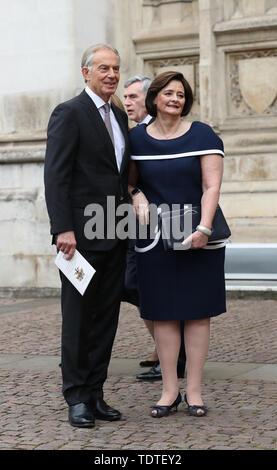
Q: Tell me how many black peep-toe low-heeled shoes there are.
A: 2